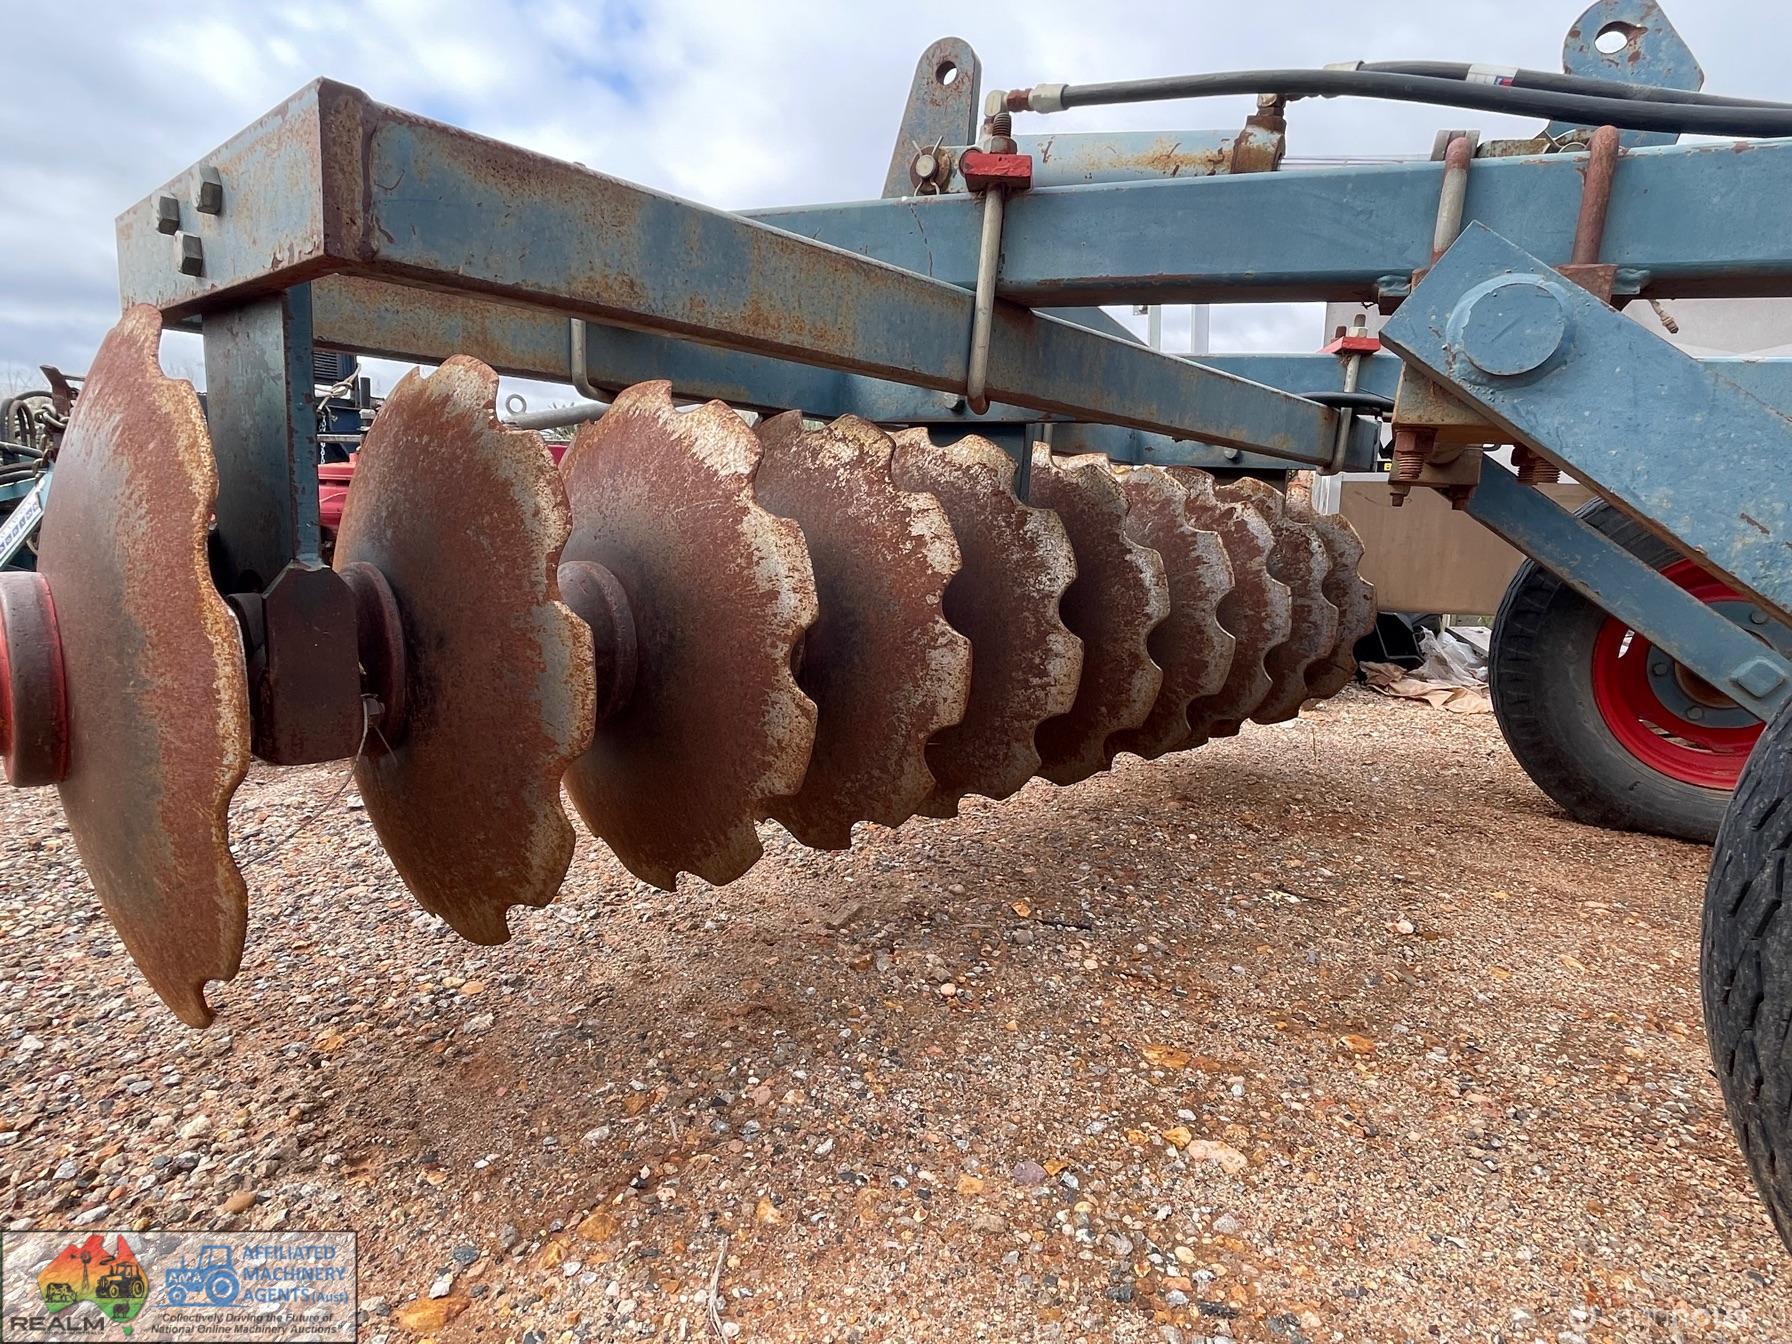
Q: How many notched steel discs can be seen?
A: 10